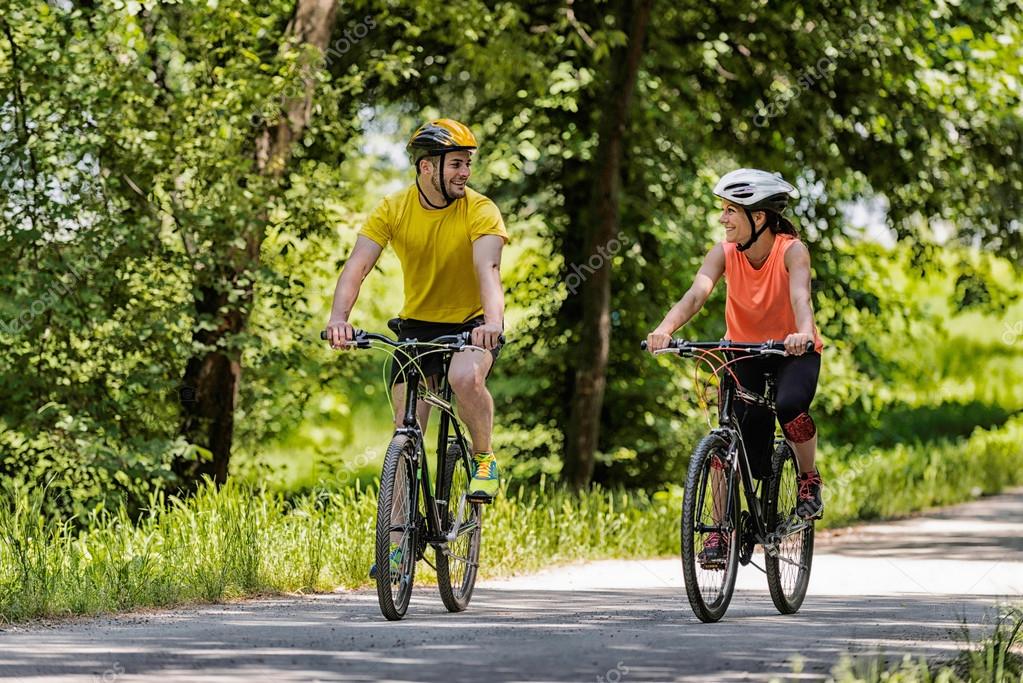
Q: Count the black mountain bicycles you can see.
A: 2